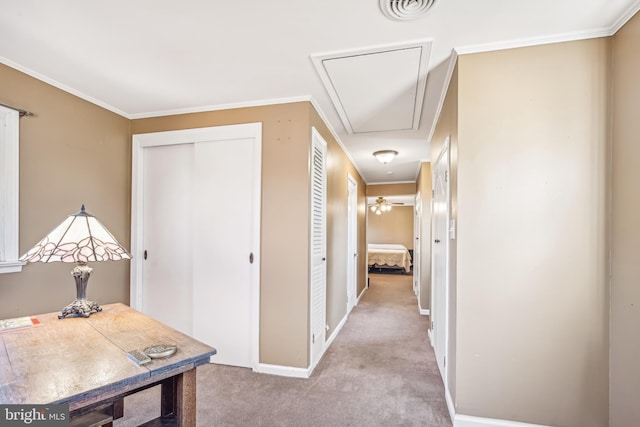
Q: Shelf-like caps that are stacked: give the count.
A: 0